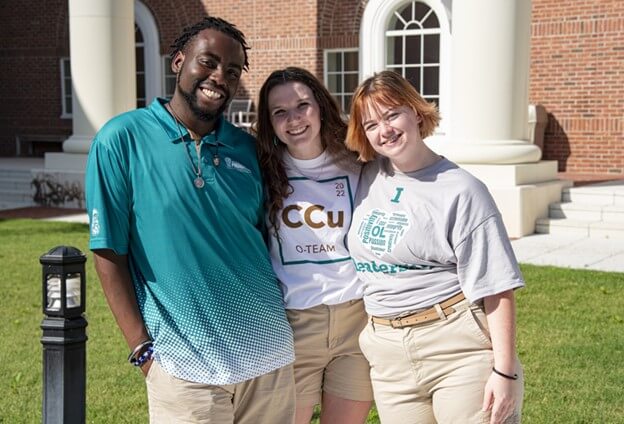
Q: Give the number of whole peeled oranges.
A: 0